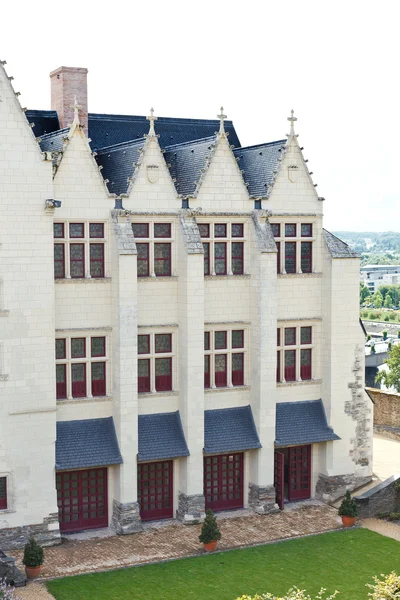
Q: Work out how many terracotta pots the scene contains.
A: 3